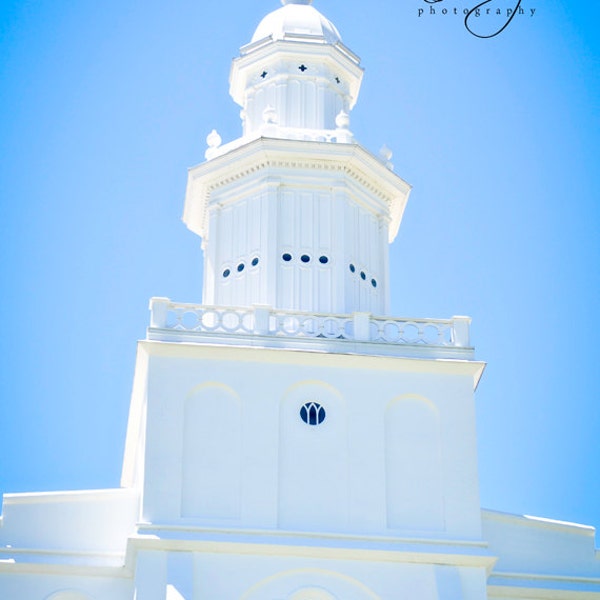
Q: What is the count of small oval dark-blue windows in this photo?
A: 9